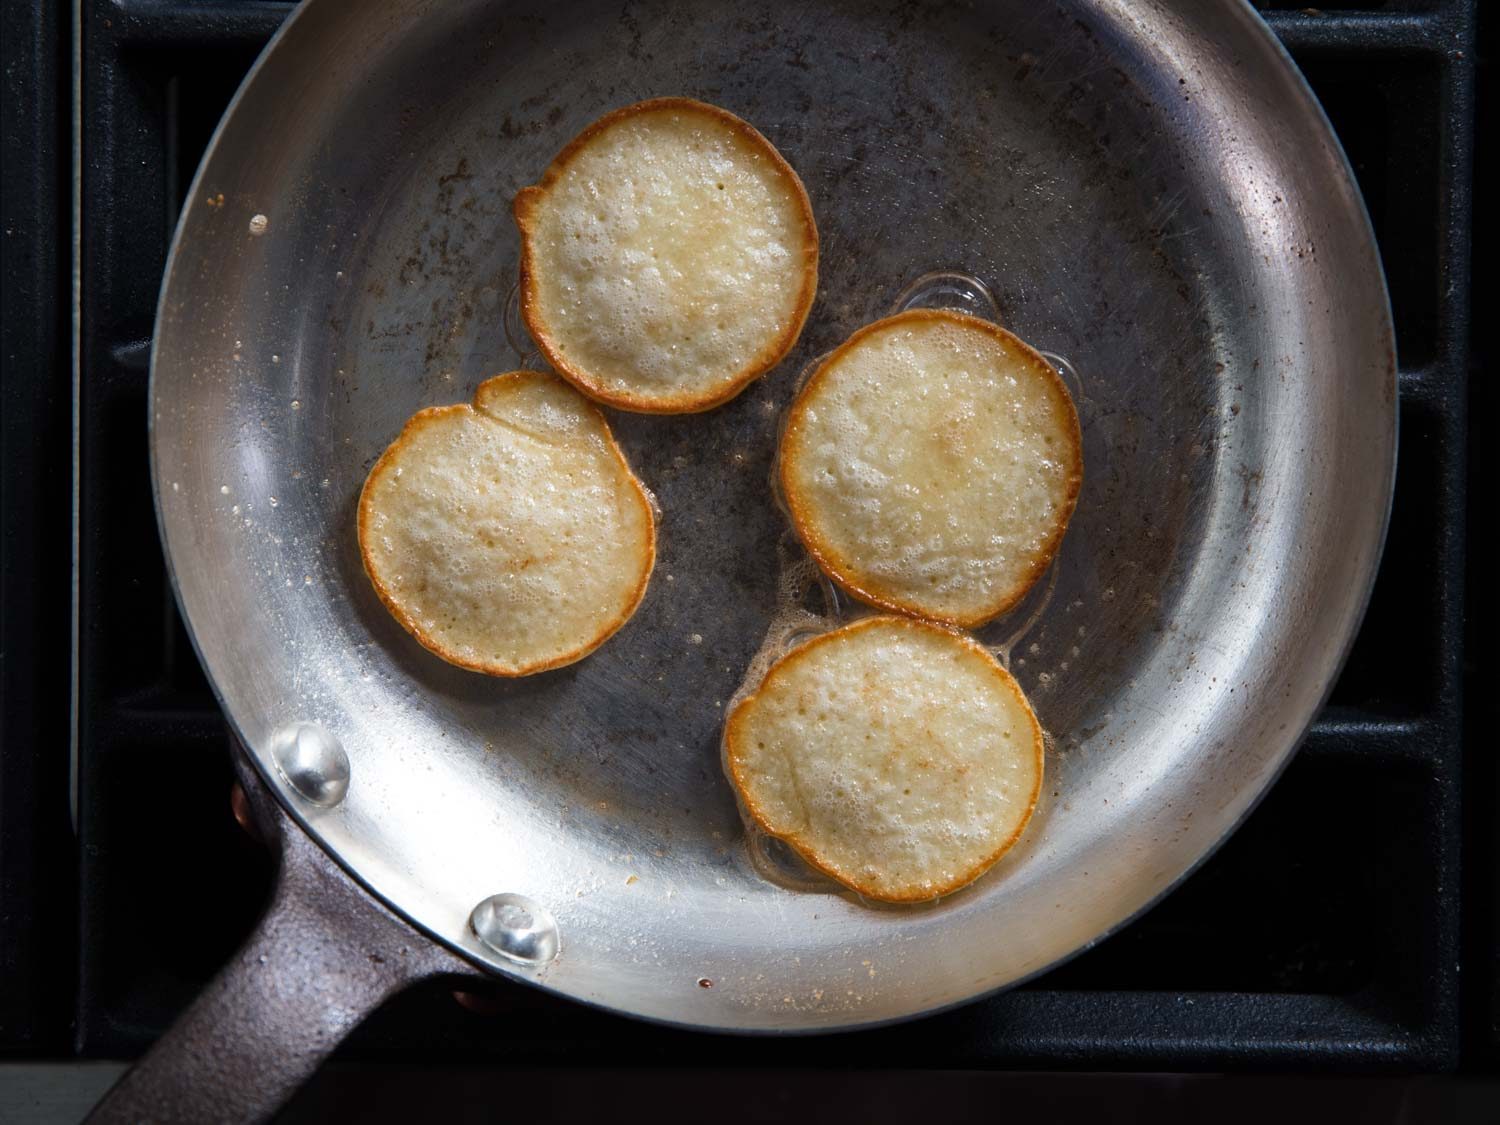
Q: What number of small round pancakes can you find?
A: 4